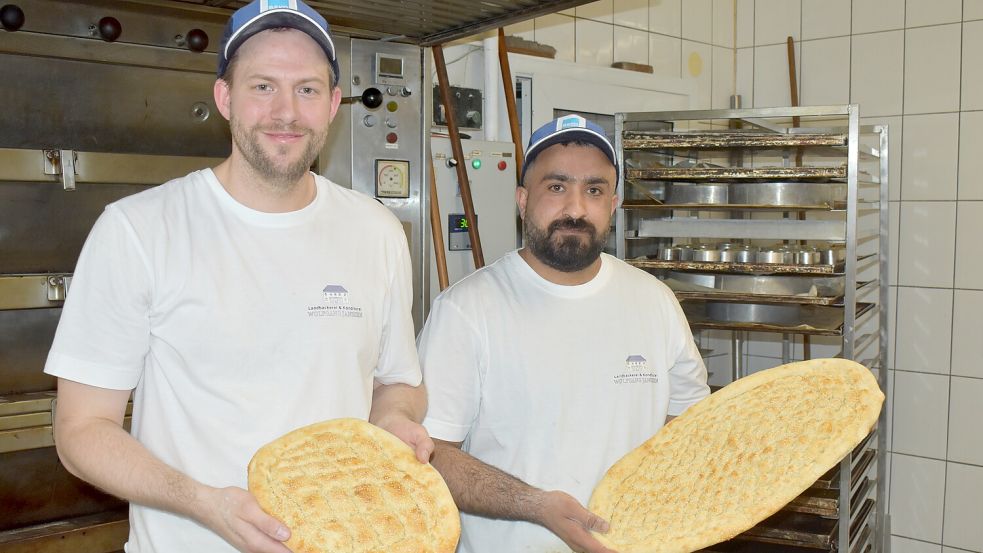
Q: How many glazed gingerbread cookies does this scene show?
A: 0